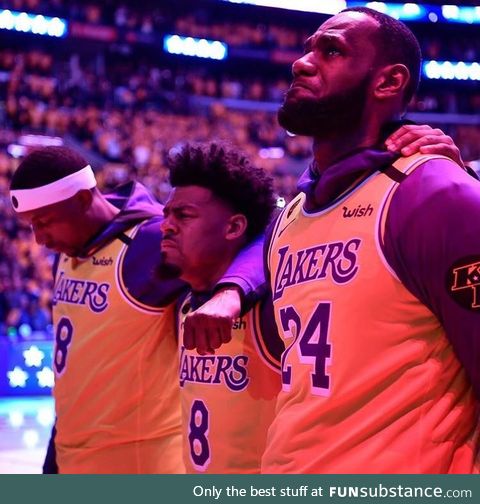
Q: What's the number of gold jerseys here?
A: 3